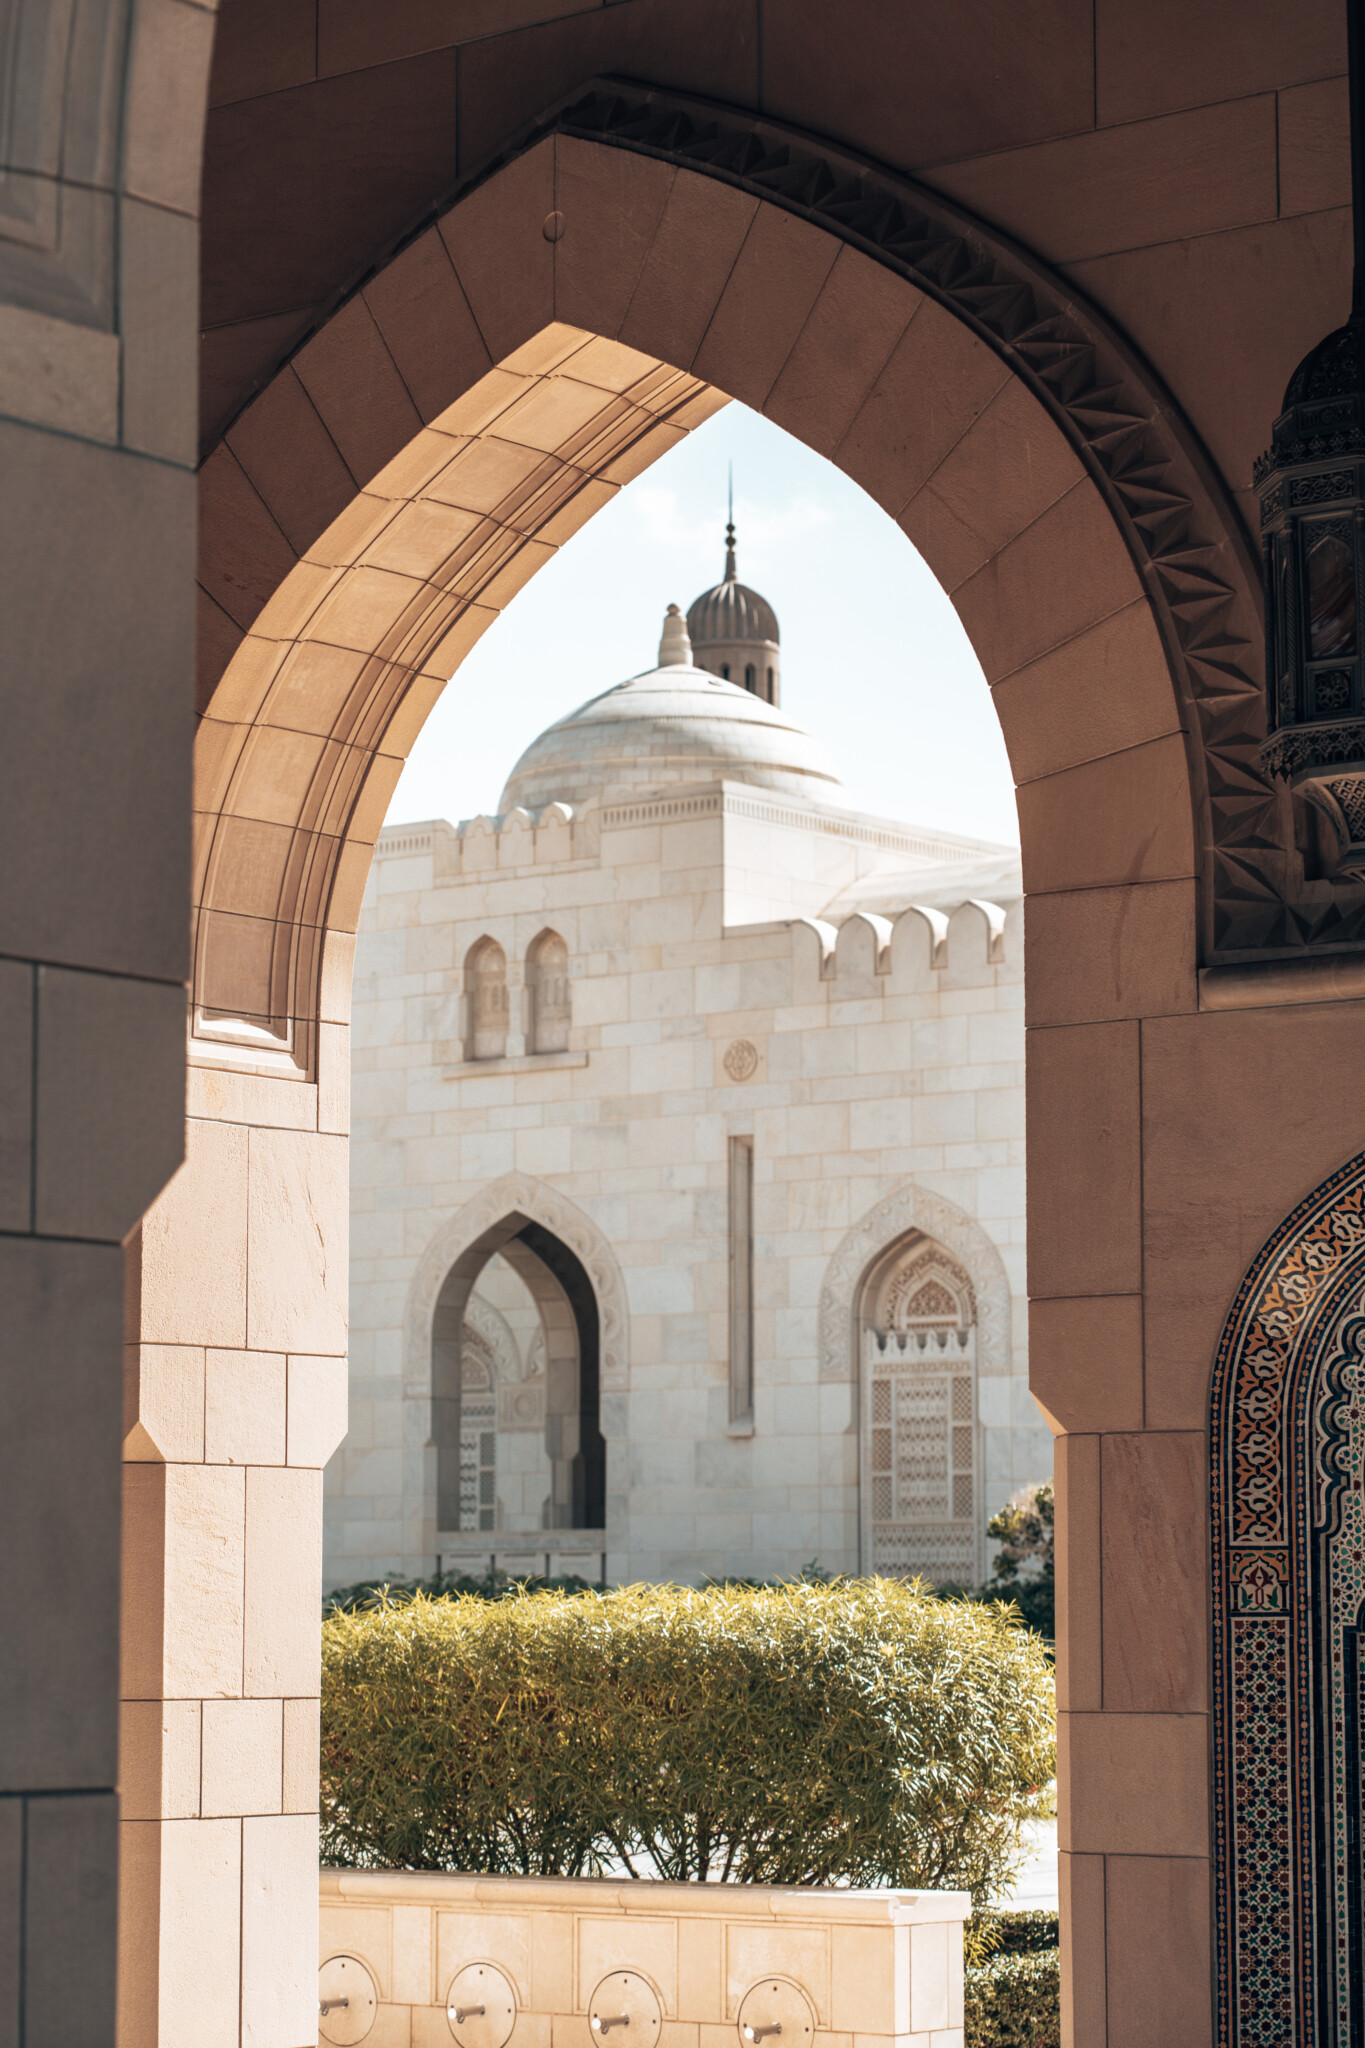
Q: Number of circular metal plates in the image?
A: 4